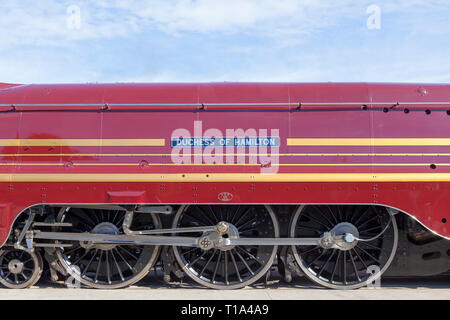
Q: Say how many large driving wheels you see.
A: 3